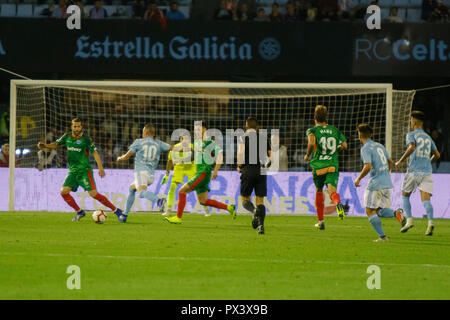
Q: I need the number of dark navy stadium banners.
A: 2